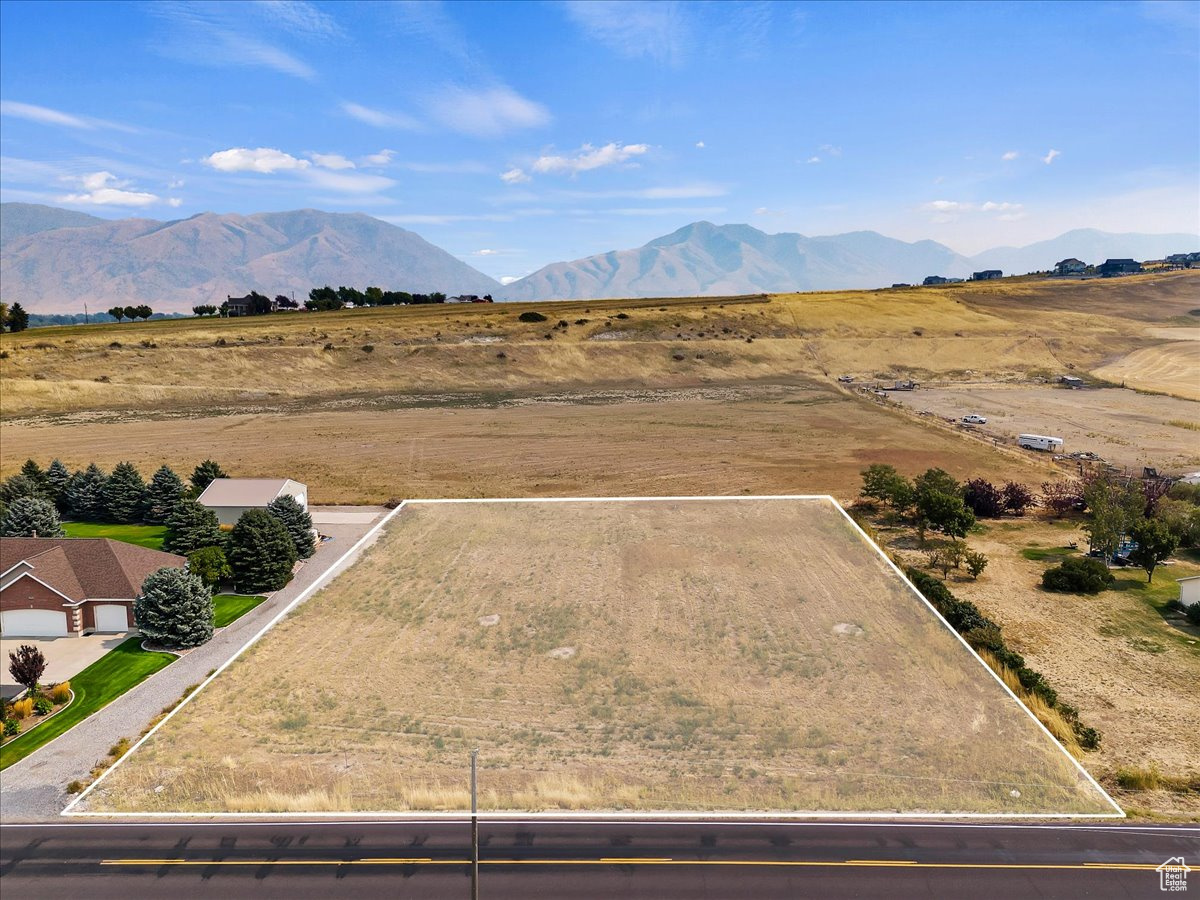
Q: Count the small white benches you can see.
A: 0